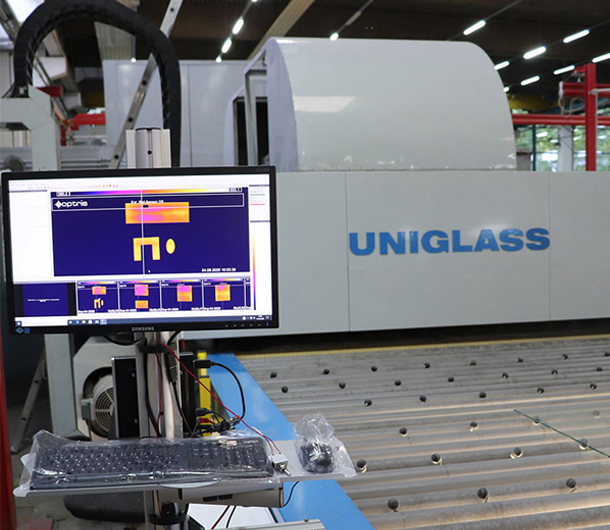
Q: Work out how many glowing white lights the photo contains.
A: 14